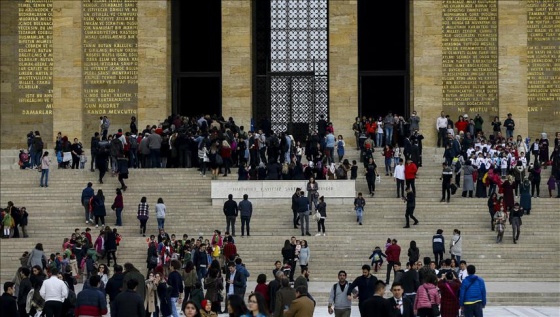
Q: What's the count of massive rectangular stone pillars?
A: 6